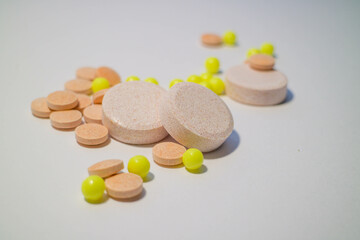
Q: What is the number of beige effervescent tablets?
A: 3